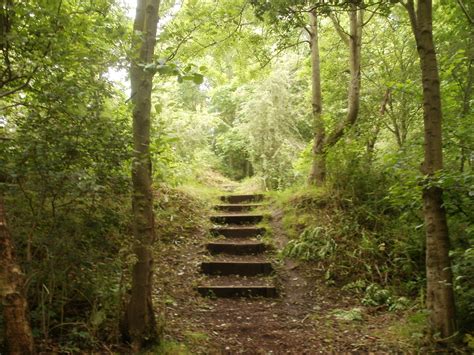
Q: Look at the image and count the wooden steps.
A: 7